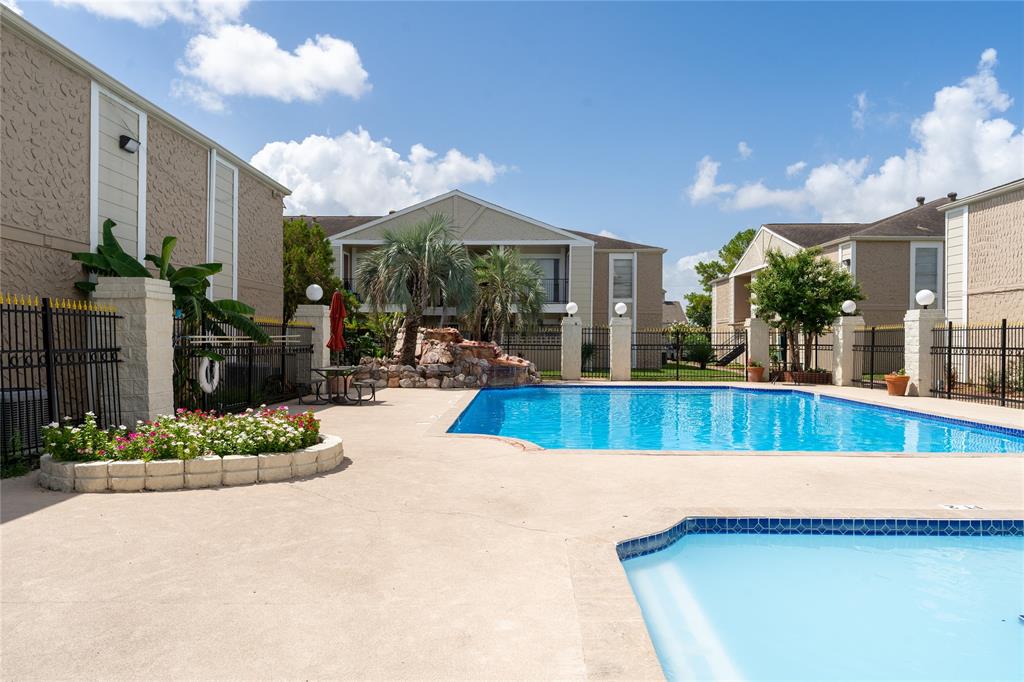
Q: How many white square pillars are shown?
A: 7